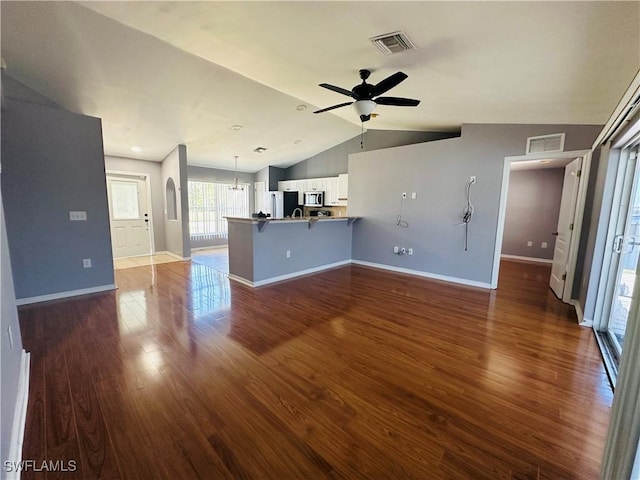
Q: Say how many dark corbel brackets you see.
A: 3